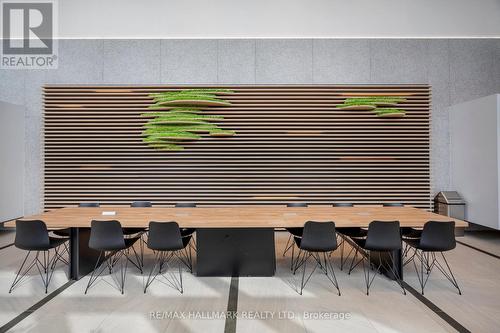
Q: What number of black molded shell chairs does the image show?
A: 12